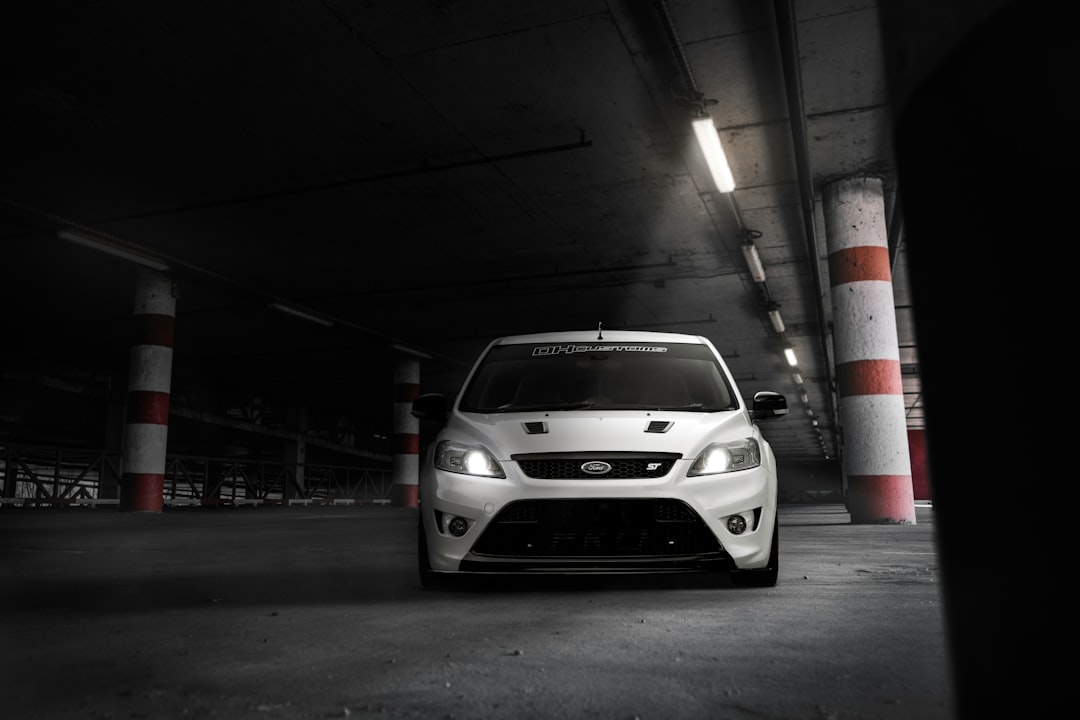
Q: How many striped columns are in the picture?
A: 3